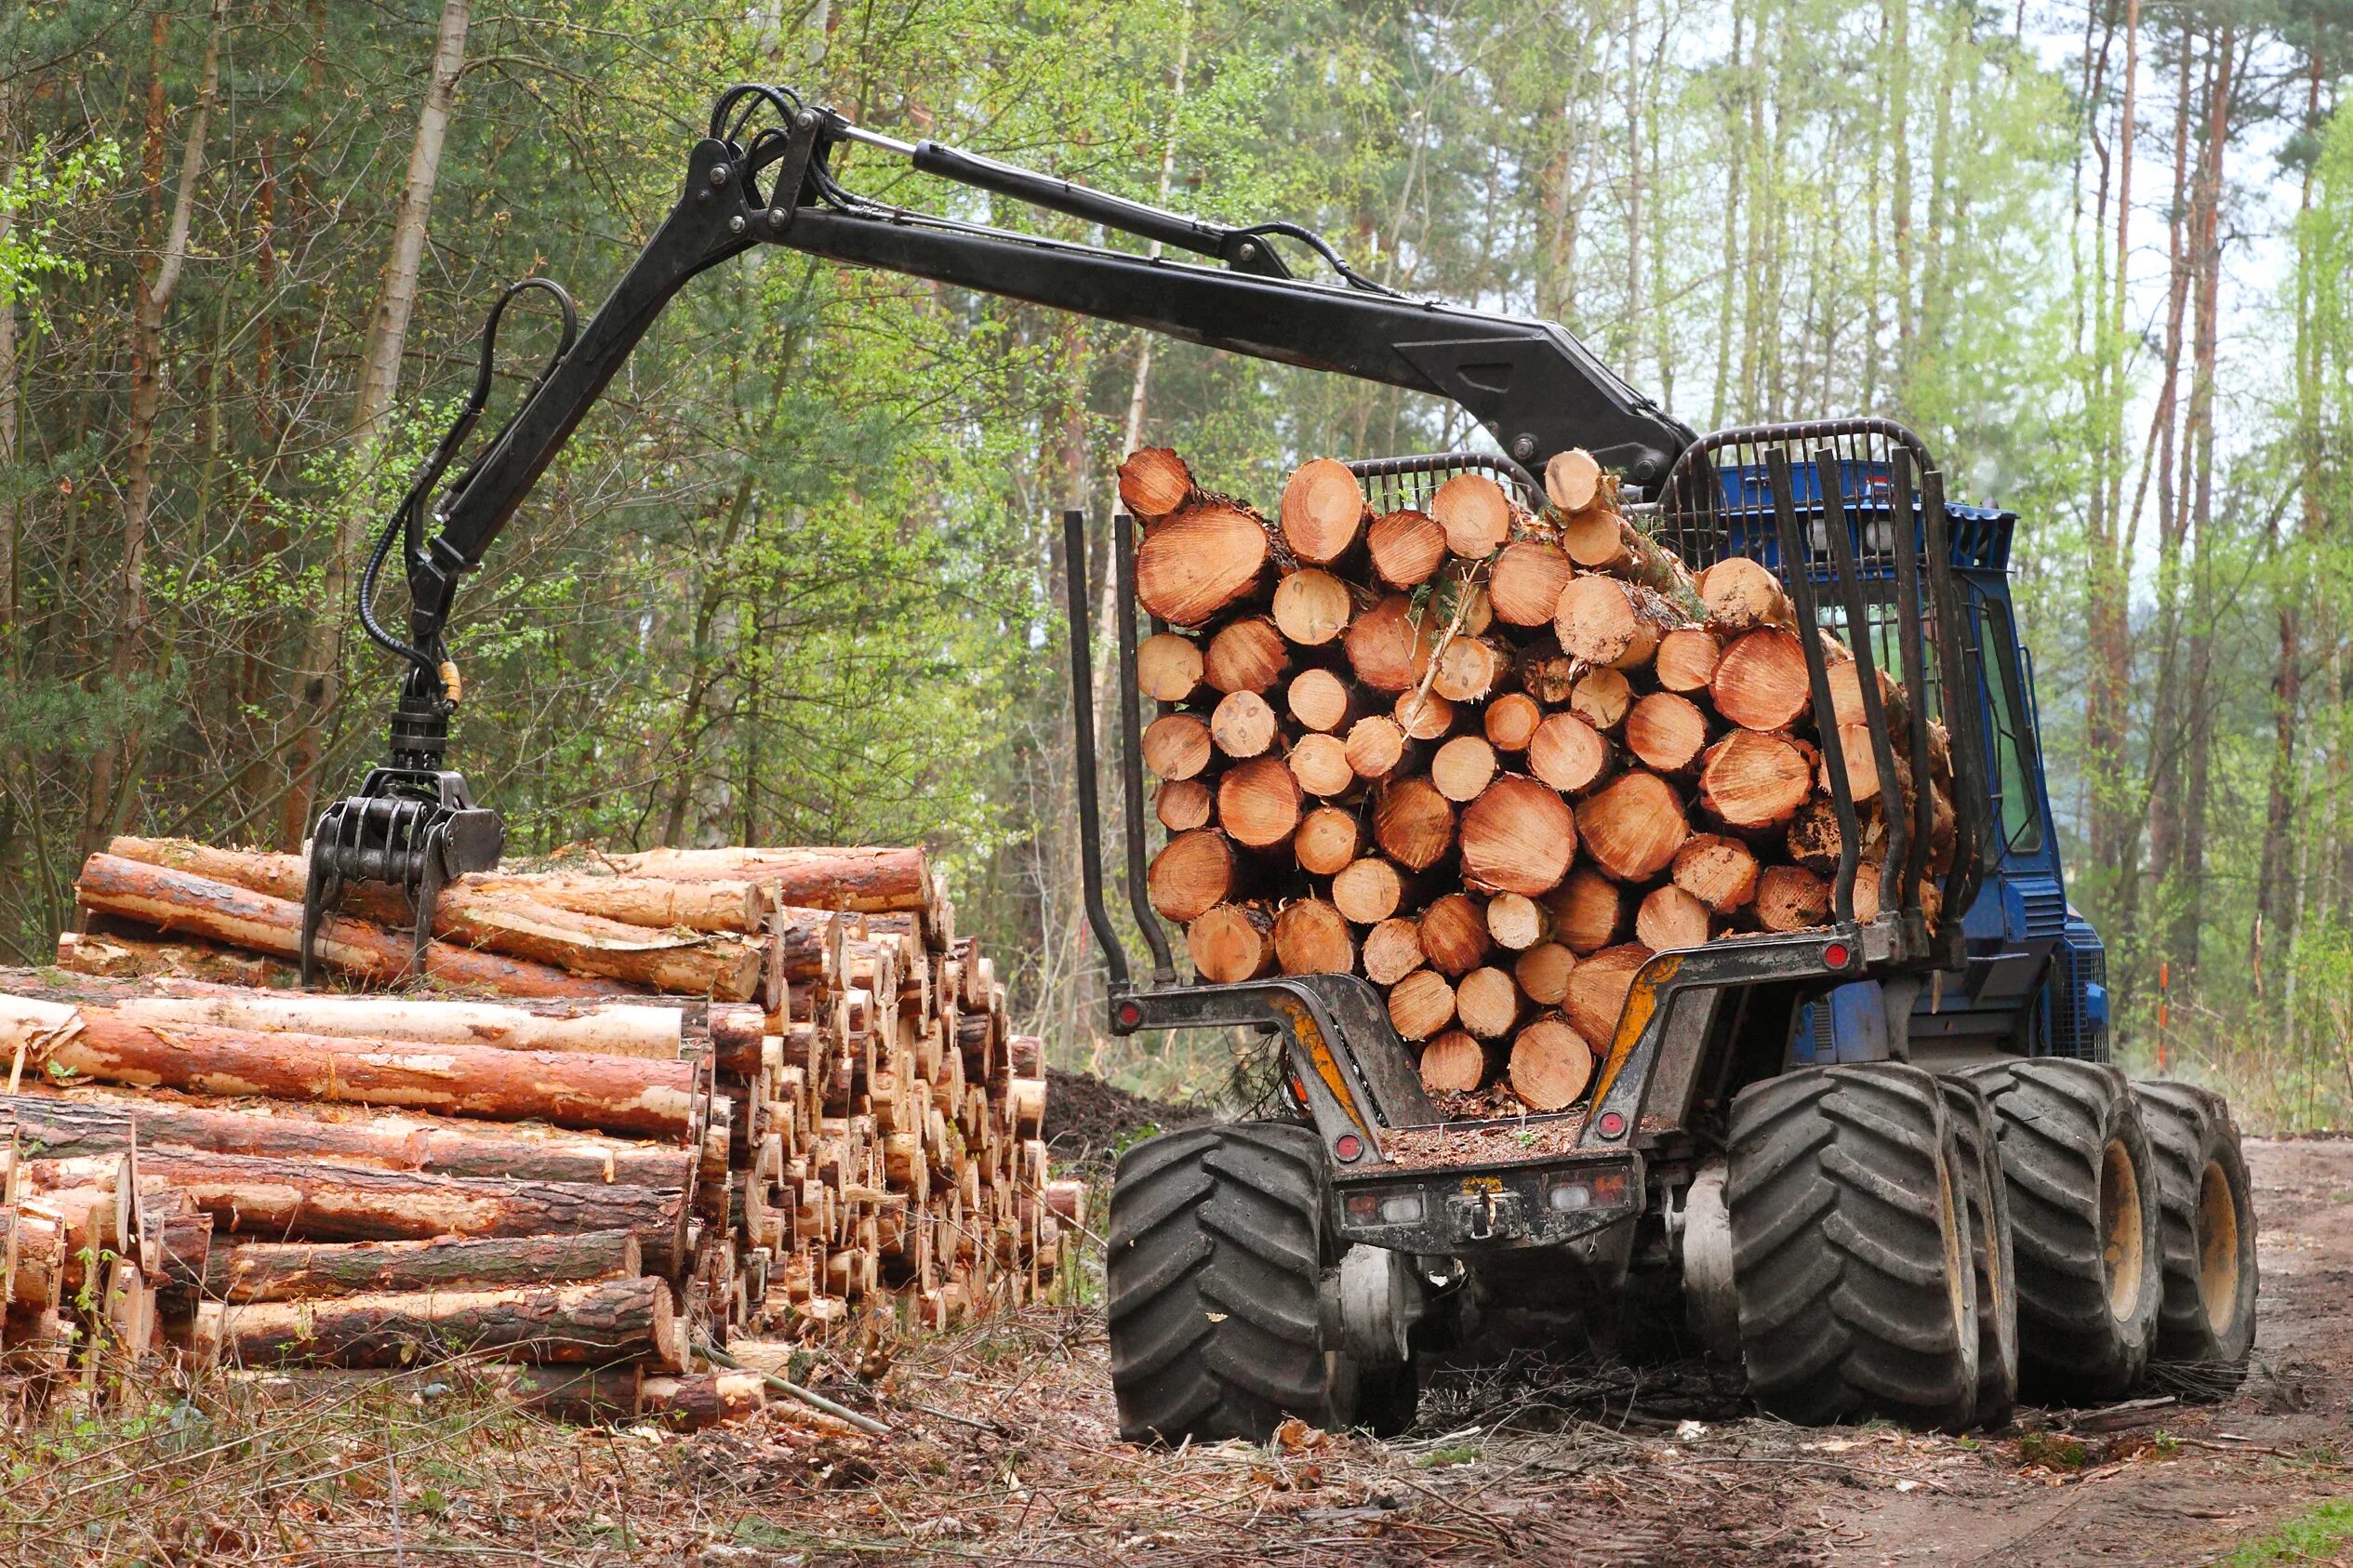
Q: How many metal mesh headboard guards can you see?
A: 2